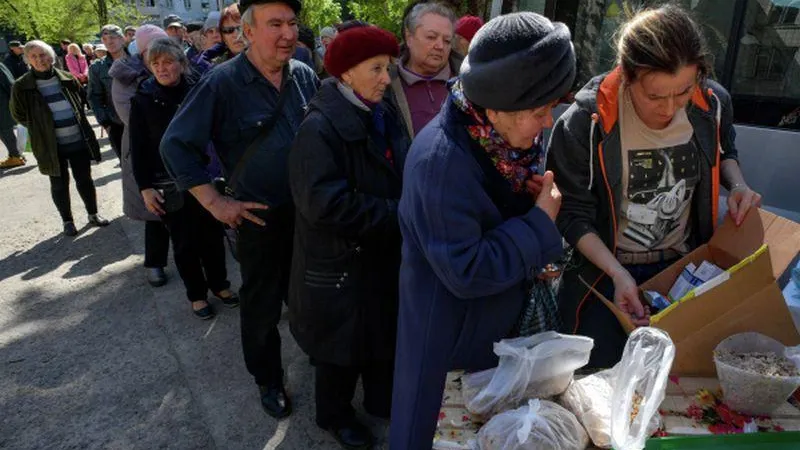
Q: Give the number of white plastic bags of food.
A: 3